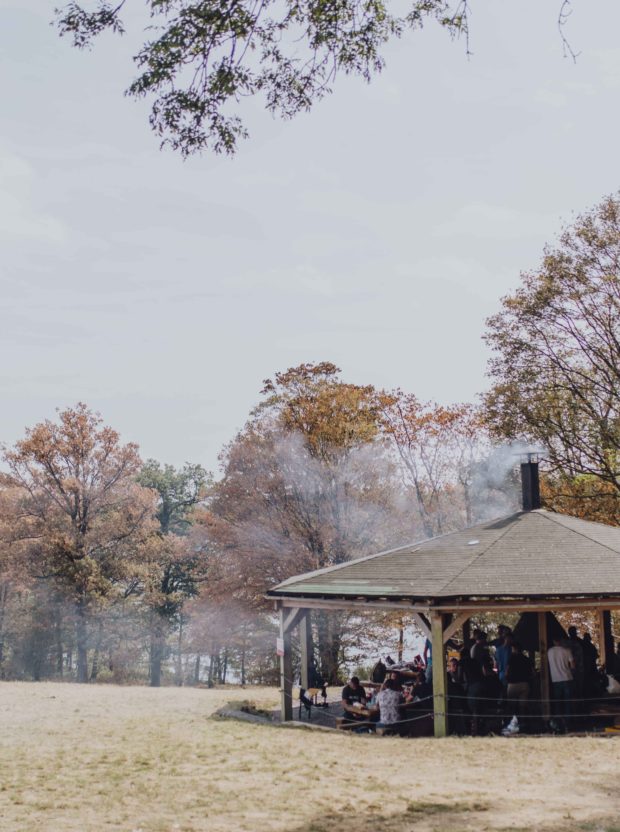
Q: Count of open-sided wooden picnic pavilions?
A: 1